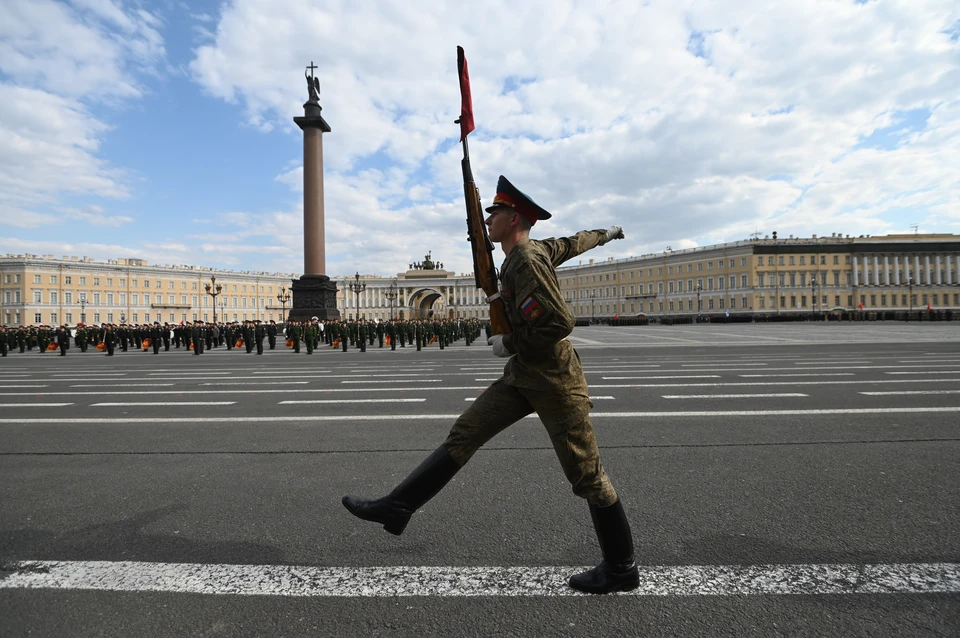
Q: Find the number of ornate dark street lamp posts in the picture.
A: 4